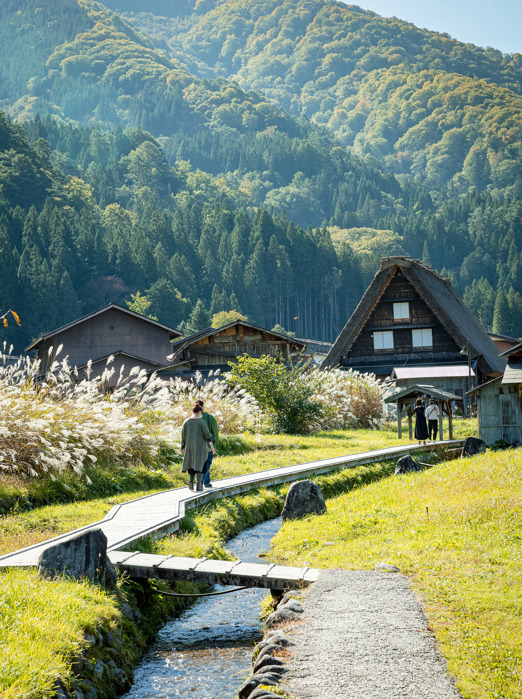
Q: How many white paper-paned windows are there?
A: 3